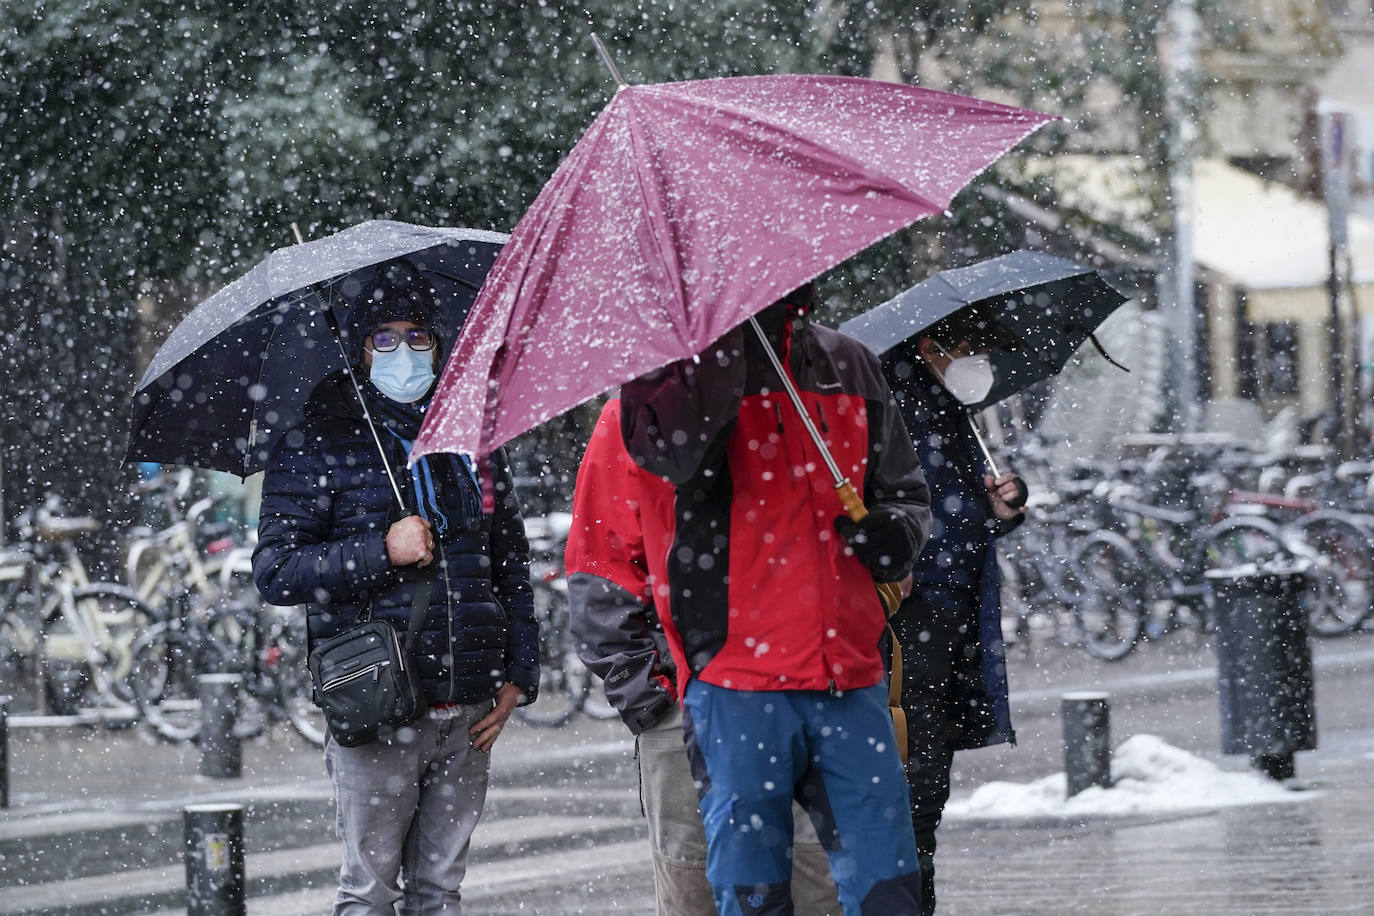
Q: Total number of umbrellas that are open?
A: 3